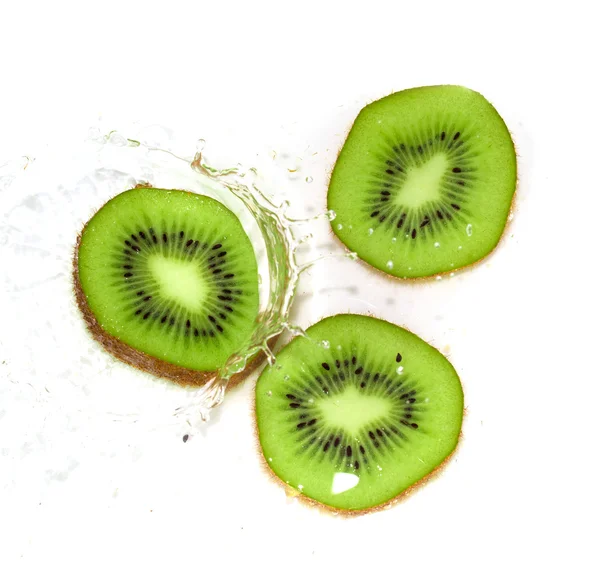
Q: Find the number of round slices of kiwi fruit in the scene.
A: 3